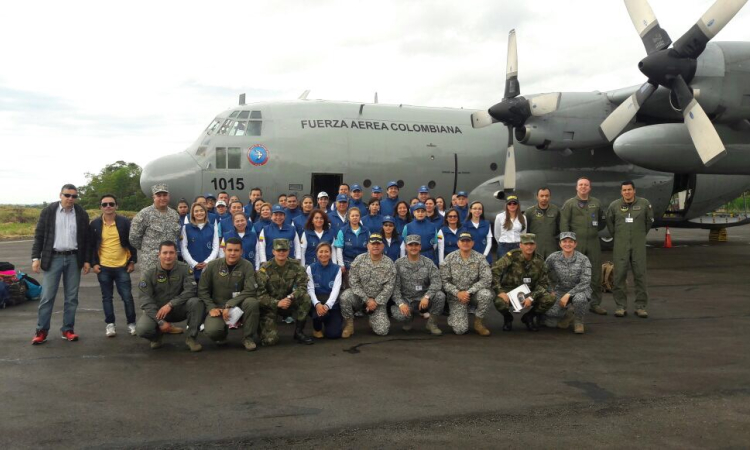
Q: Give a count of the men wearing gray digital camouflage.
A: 5